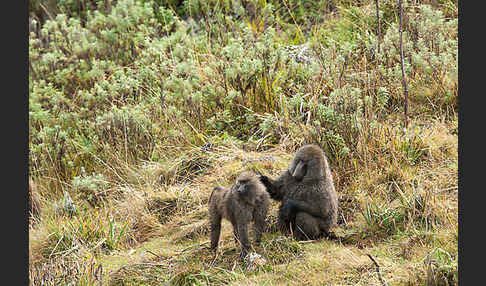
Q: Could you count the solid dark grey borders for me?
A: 2